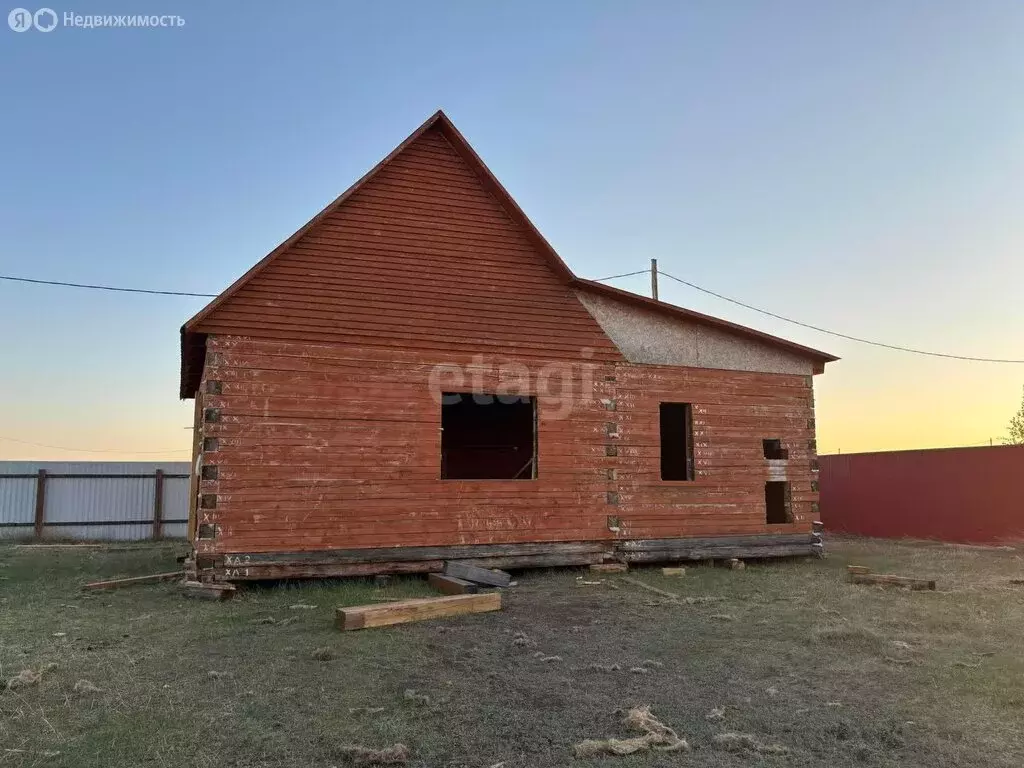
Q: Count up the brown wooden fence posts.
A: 2